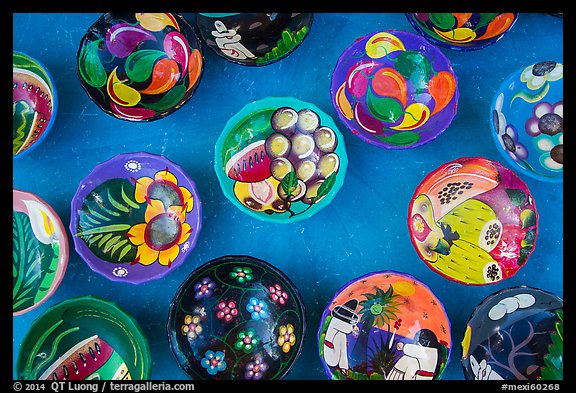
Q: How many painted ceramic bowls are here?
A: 14